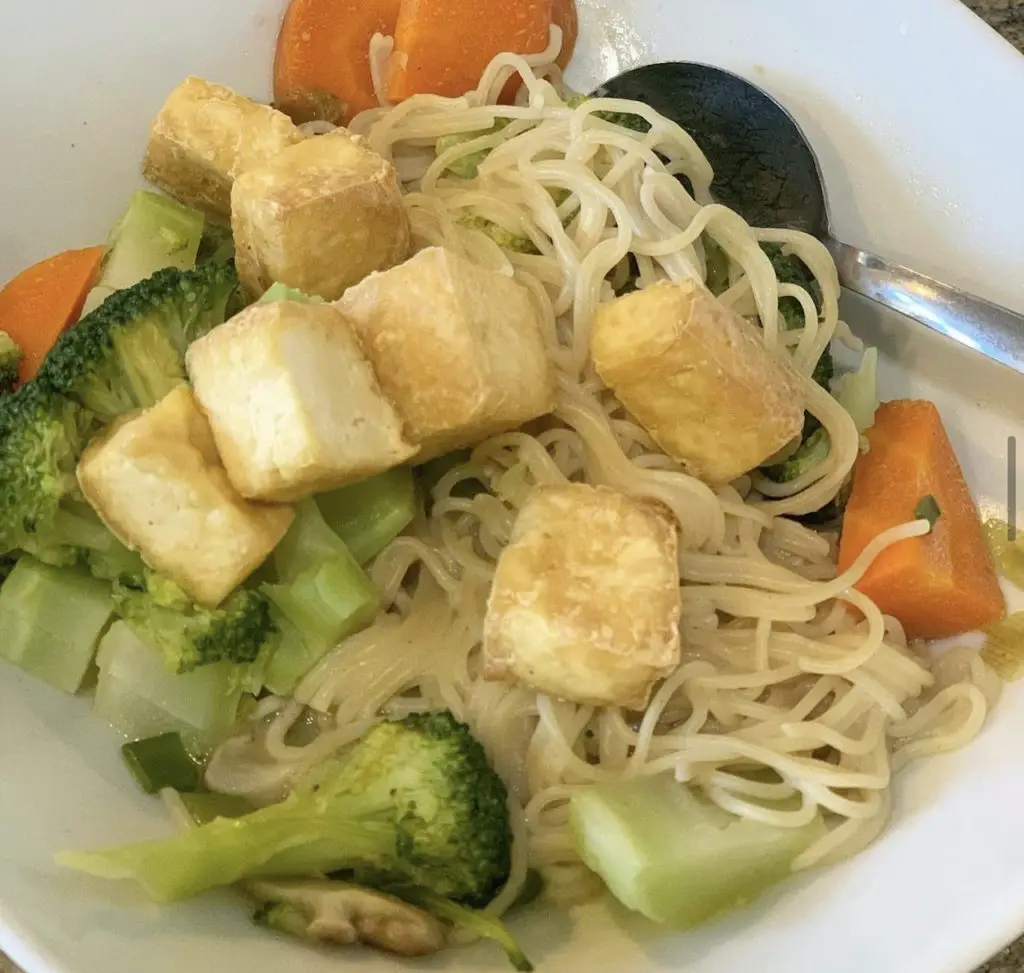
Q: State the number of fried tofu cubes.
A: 7